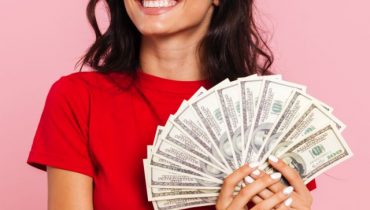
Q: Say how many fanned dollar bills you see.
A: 14